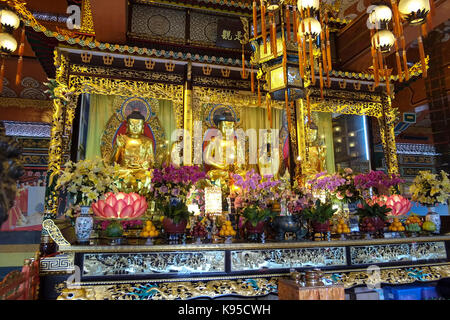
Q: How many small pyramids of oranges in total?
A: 4